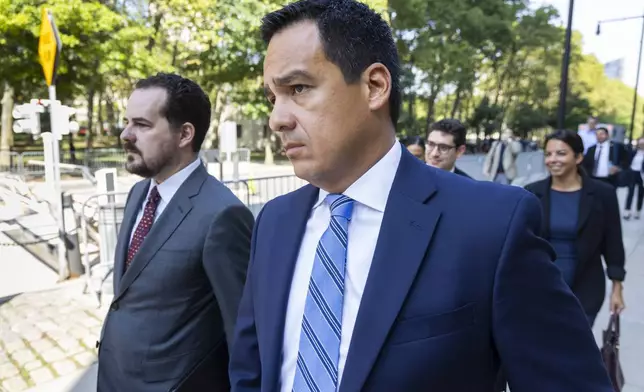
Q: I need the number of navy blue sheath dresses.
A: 1